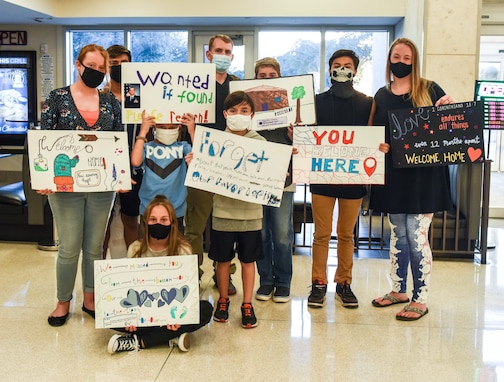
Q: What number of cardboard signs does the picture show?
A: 7